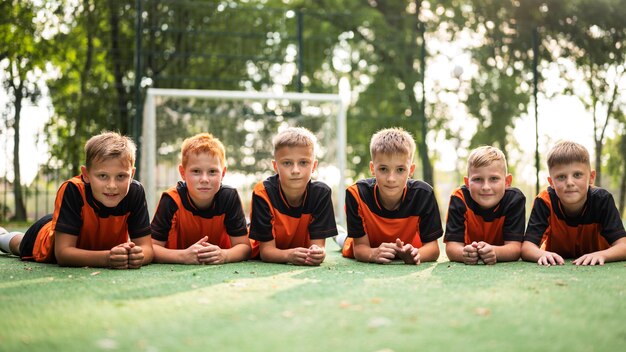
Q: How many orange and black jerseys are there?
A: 6